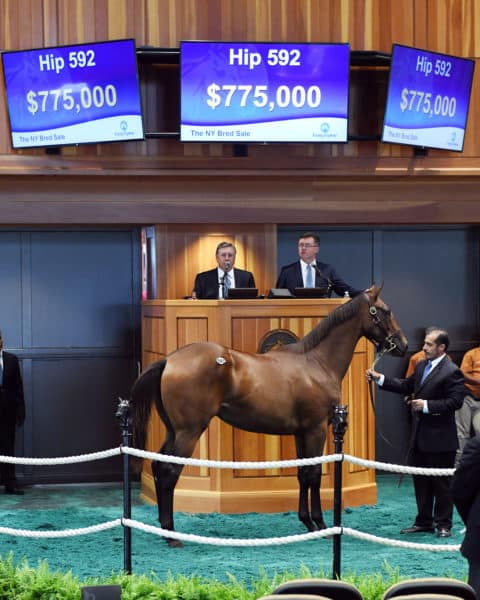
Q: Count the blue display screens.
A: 3